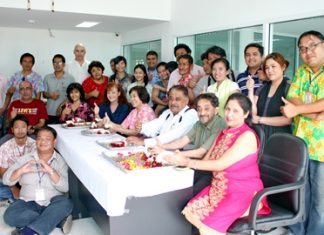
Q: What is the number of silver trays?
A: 4